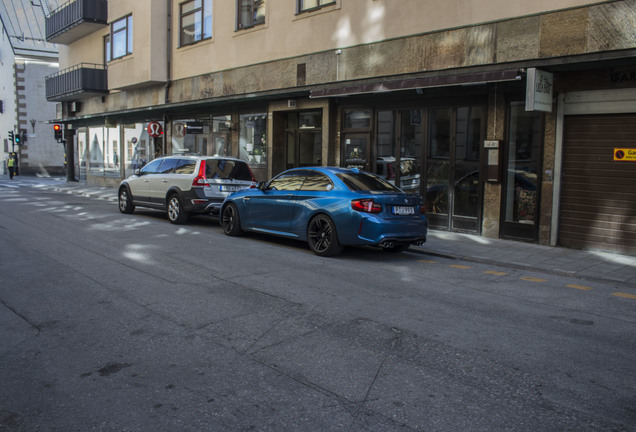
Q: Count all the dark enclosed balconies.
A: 2